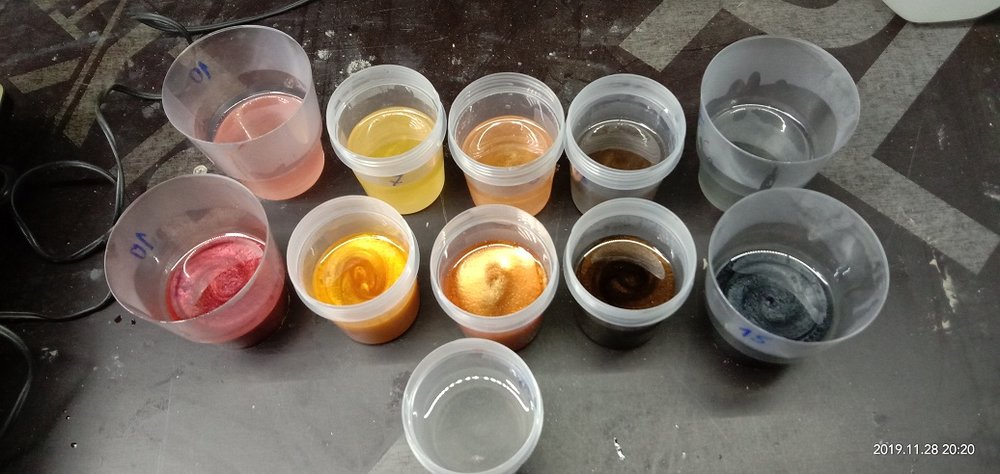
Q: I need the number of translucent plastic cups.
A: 11